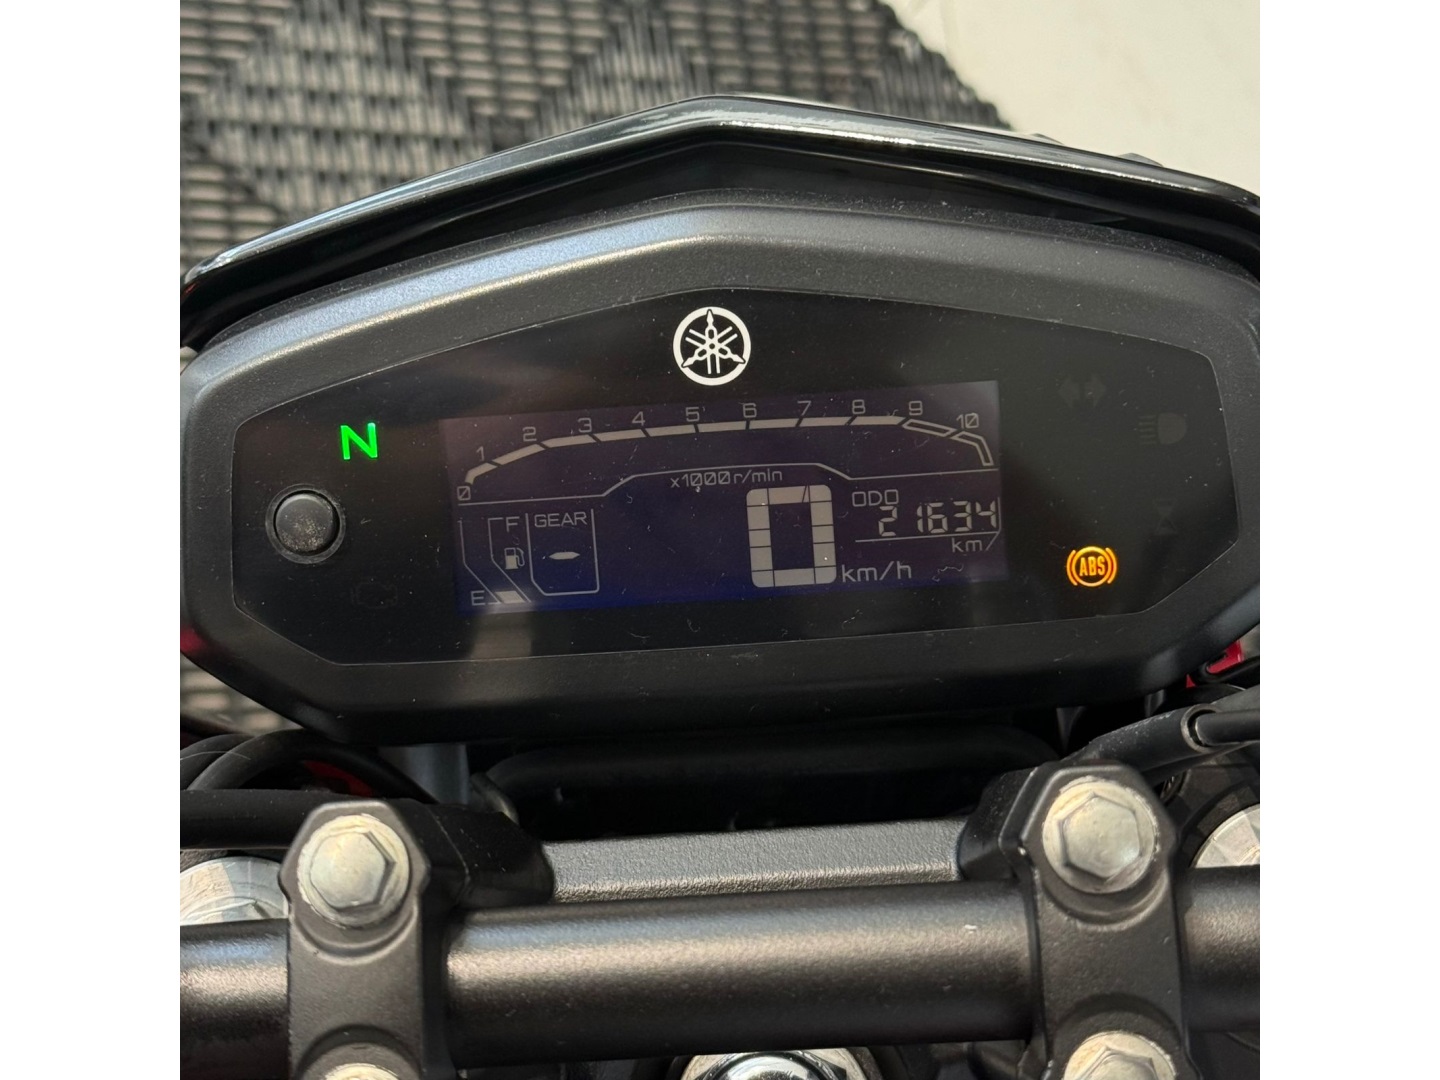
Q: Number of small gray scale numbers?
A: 11